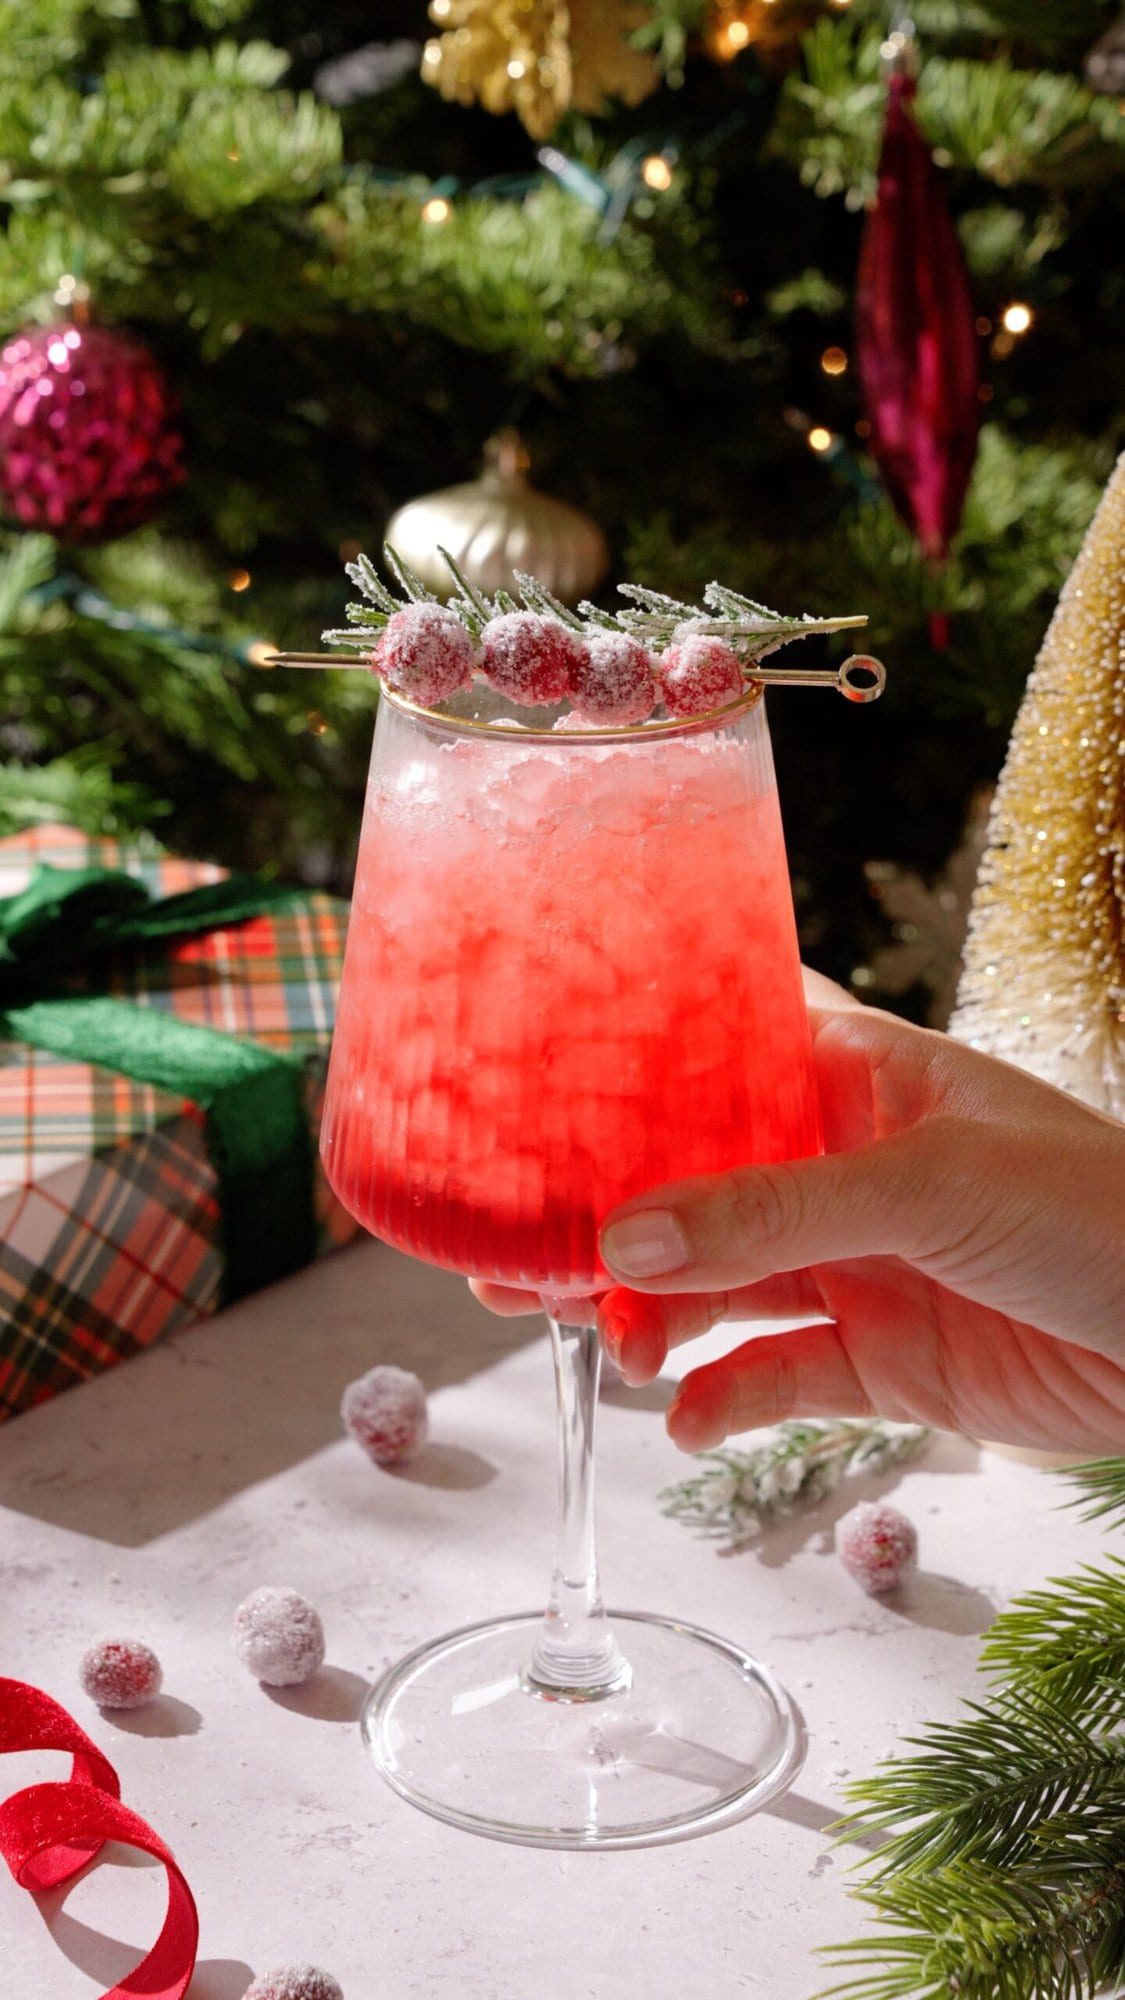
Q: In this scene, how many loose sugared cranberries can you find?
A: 5